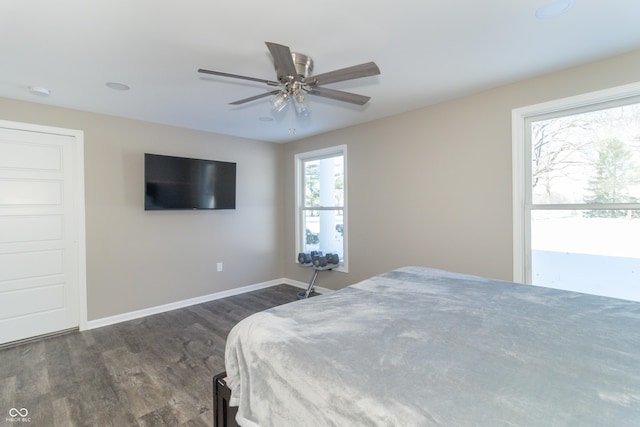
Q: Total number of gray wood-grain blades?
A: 5